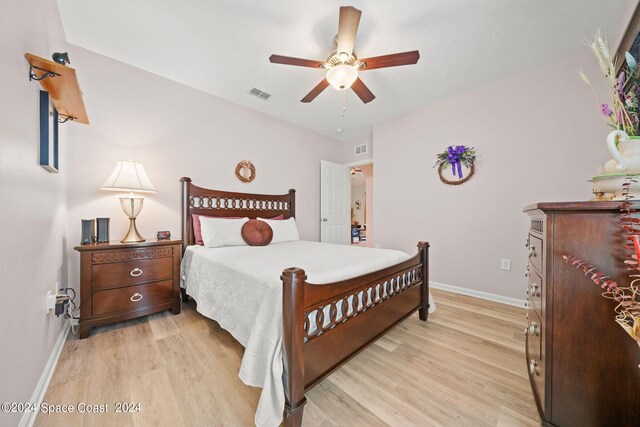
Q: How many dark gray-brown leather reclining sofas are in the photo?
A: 0